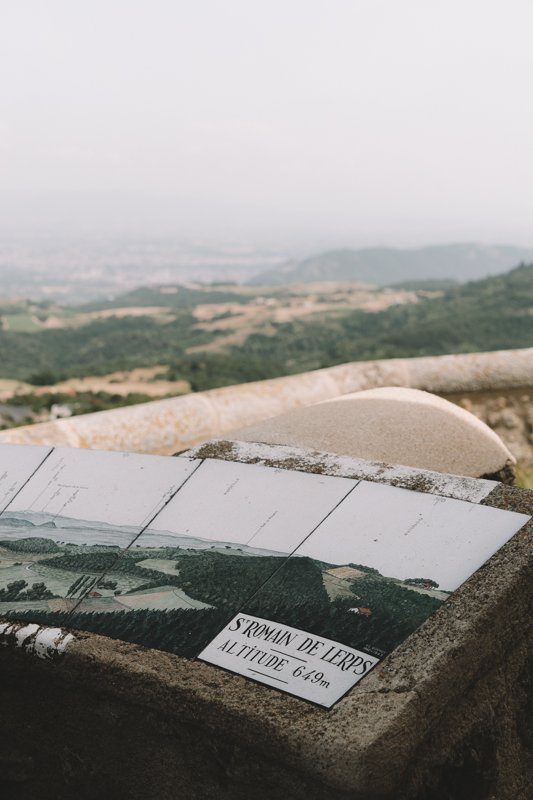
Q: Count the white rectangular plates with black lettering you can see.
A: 1